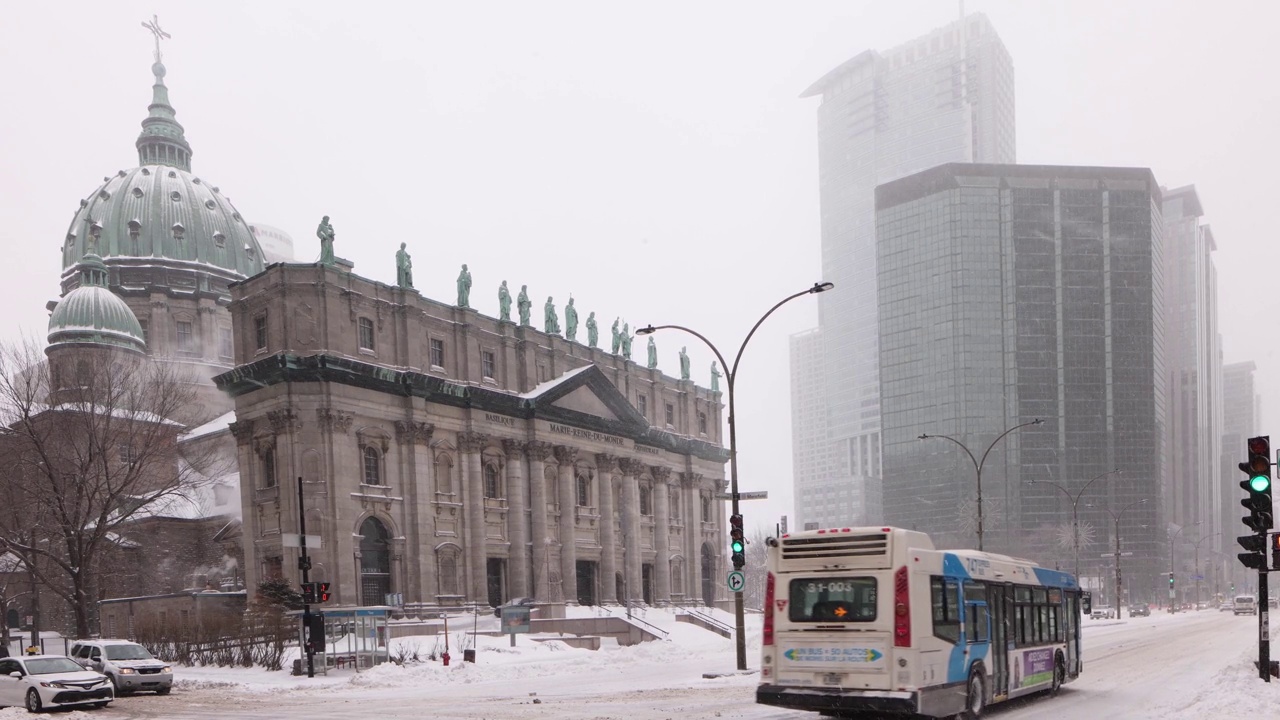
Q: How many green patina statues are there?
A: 13